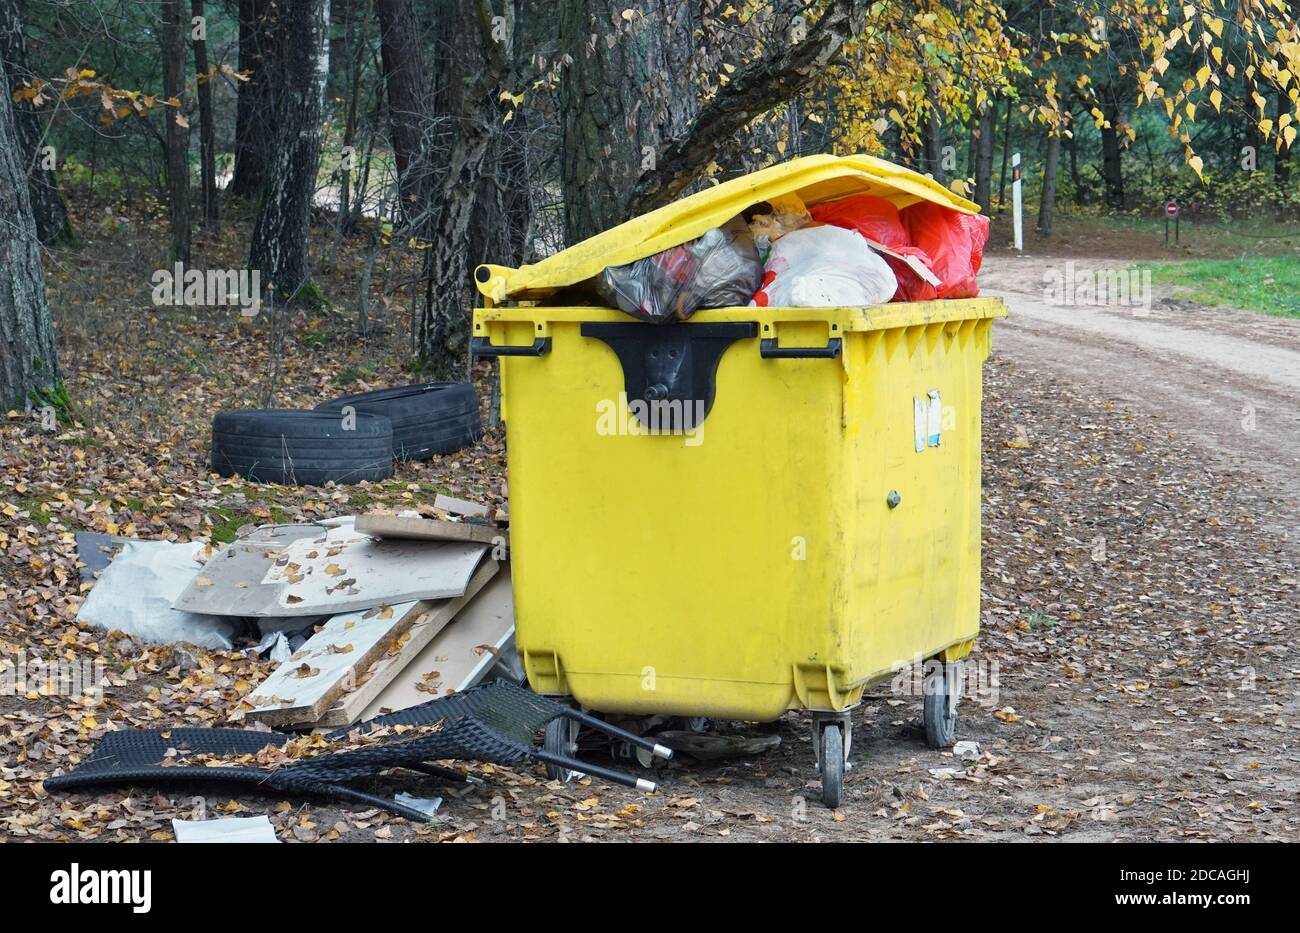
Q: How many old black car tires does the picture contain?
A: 2